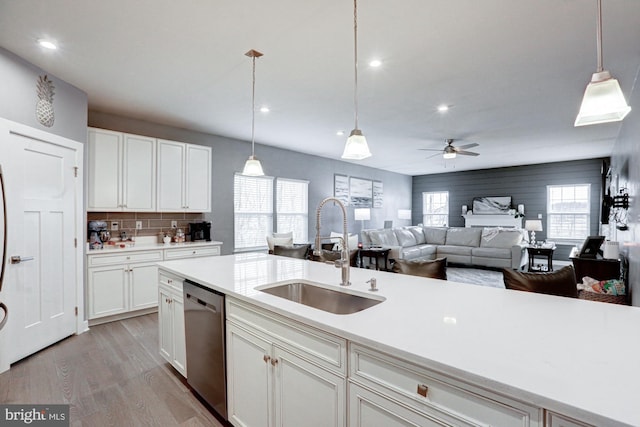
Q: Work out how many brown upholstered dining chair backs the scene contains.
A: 4